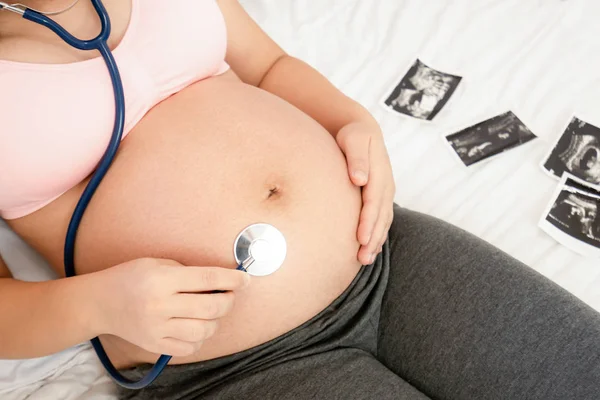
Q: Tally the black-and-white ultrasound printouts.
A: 4